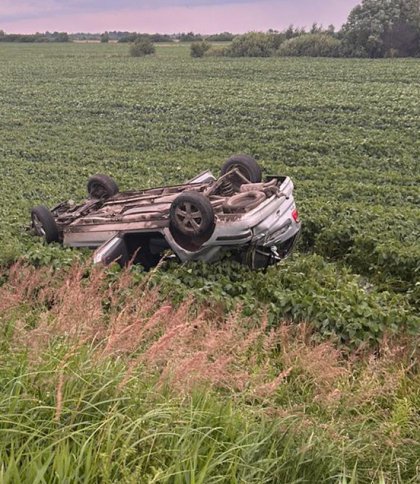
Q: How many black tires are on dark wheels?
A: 4